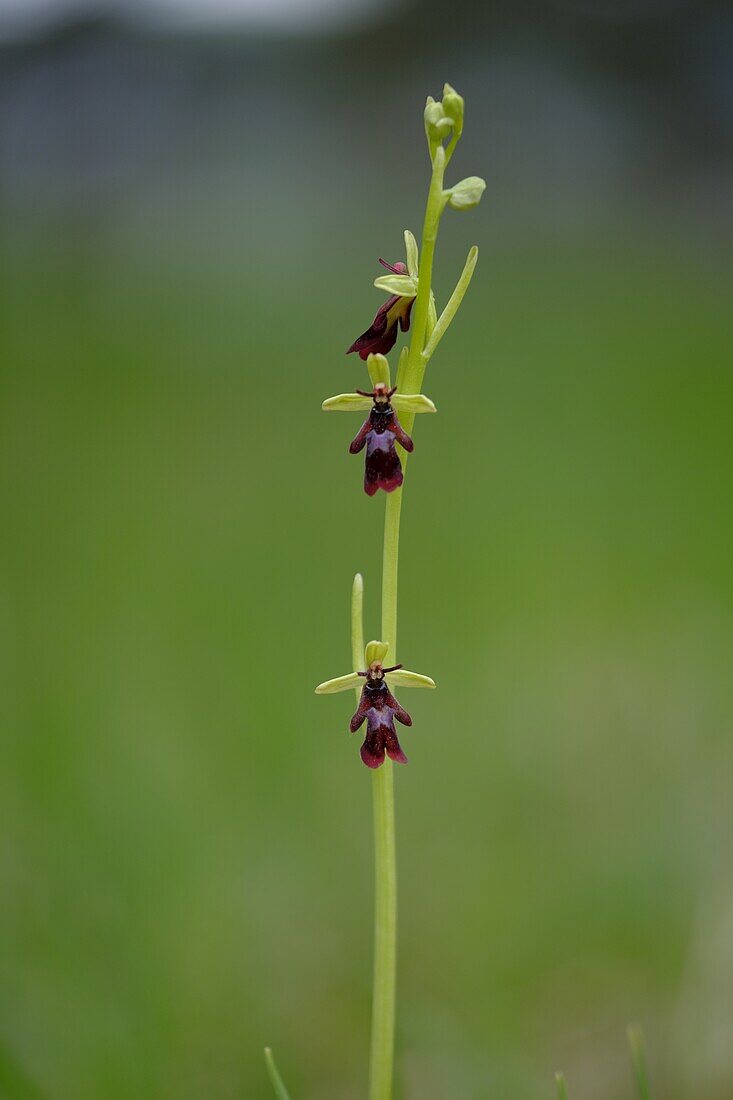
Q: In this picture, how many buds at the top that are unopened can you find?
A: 3